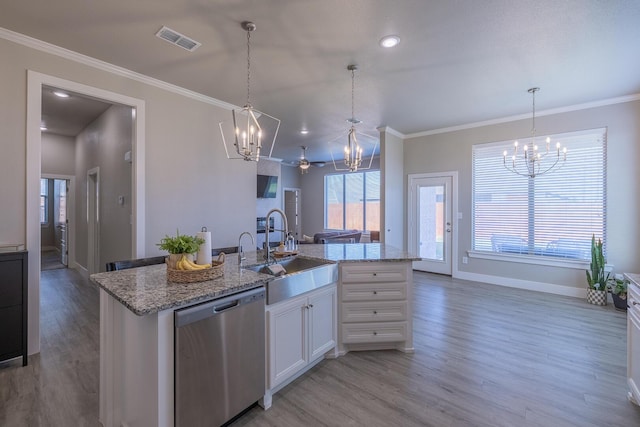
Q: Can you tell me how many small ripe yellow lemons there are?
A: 0